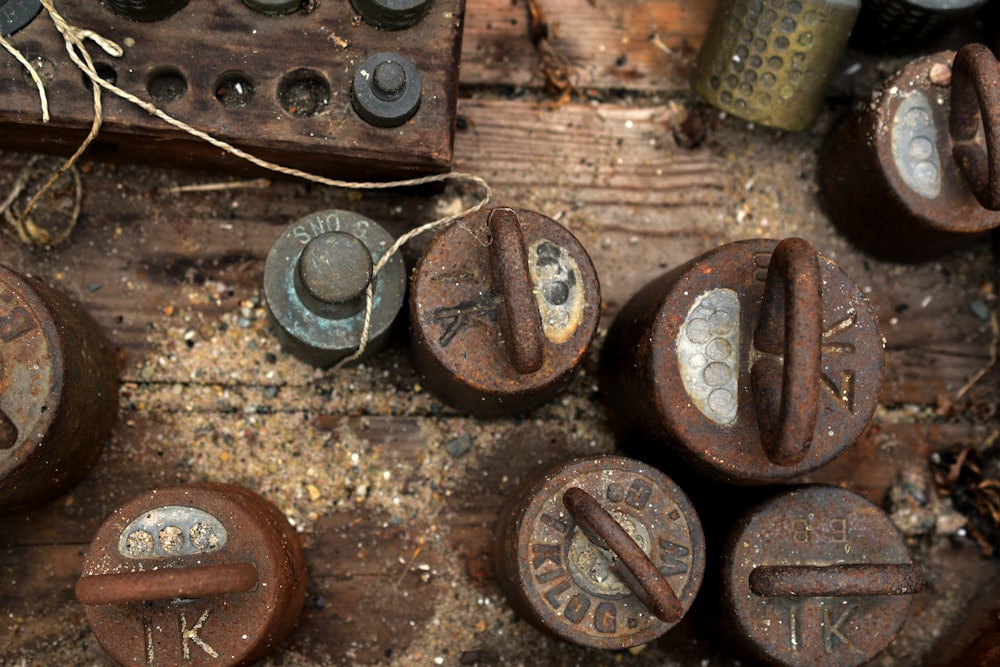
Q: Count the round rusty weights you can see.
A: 7